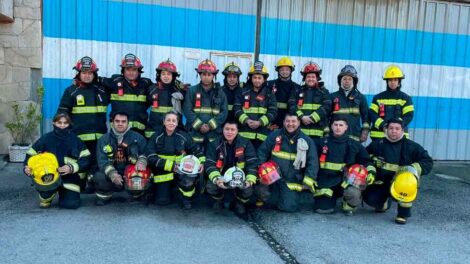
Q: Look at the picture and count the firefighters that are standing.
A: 10